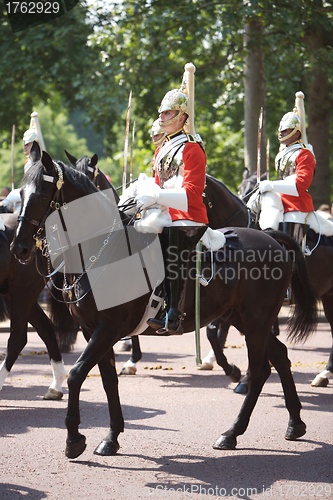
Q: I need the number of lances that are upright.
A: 5